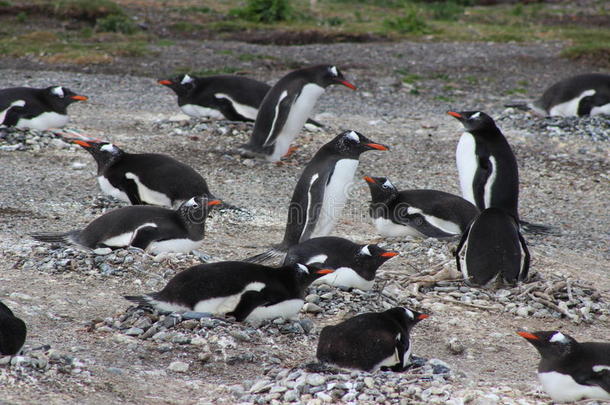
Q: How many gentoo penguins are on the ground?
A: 15